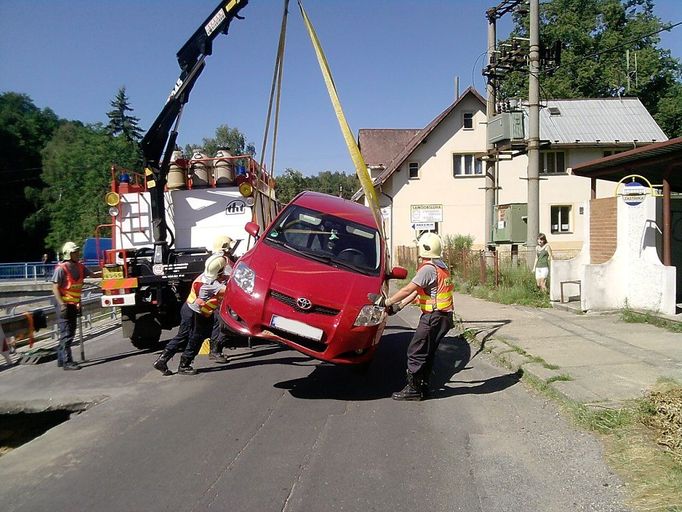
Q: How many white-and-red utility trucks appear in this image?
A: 1